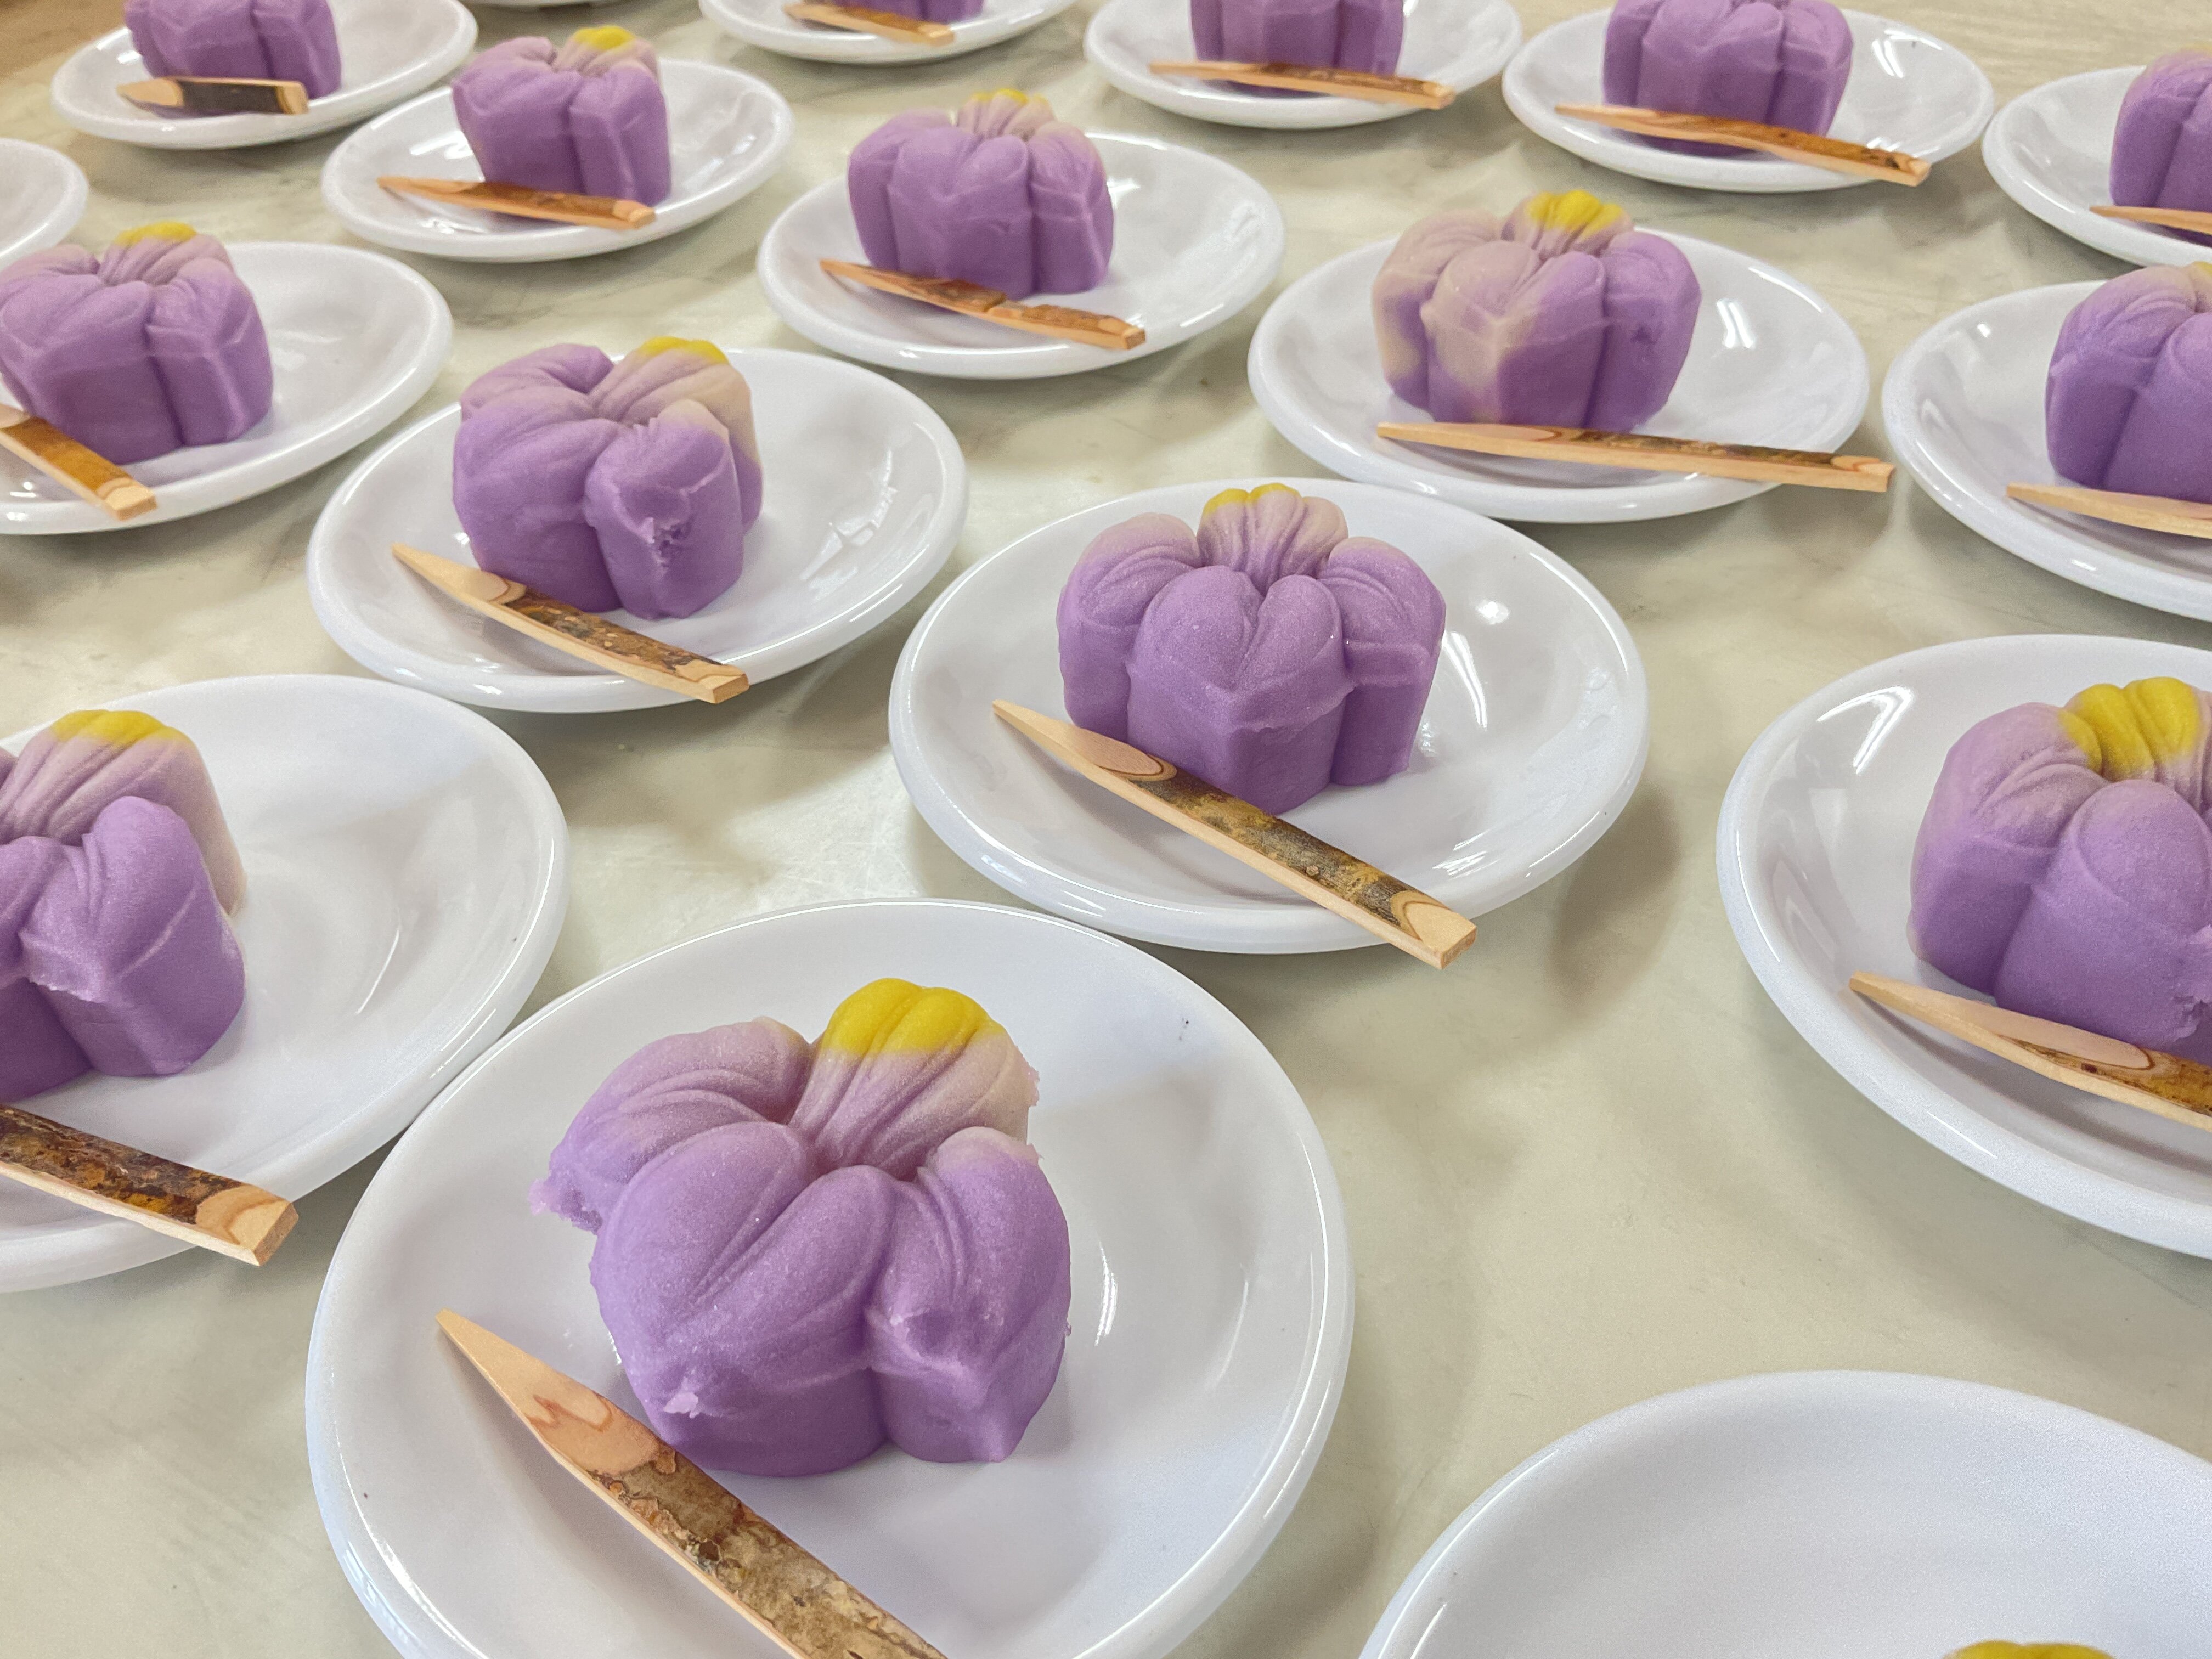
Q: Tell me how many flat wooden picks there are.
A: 15